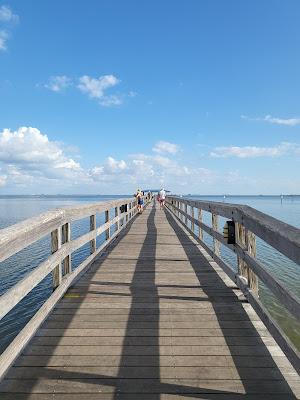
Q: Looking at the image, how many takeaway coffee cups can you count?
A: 0